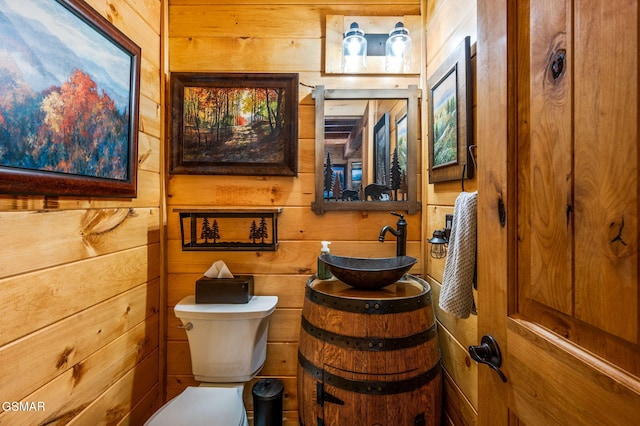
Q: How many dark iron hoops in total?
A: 3